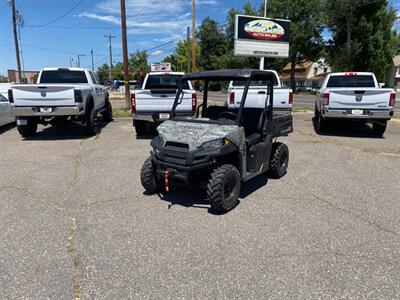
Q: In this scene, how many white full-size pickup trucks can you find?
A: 4